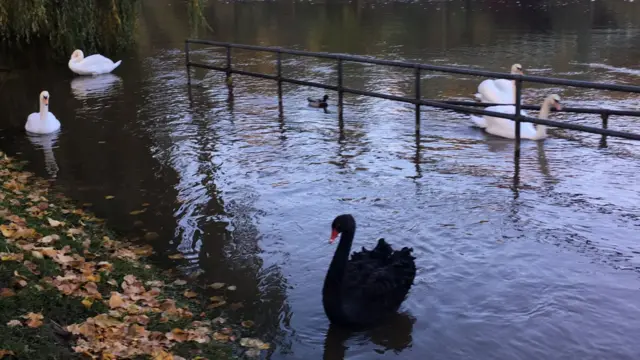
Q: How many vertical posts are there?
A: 7